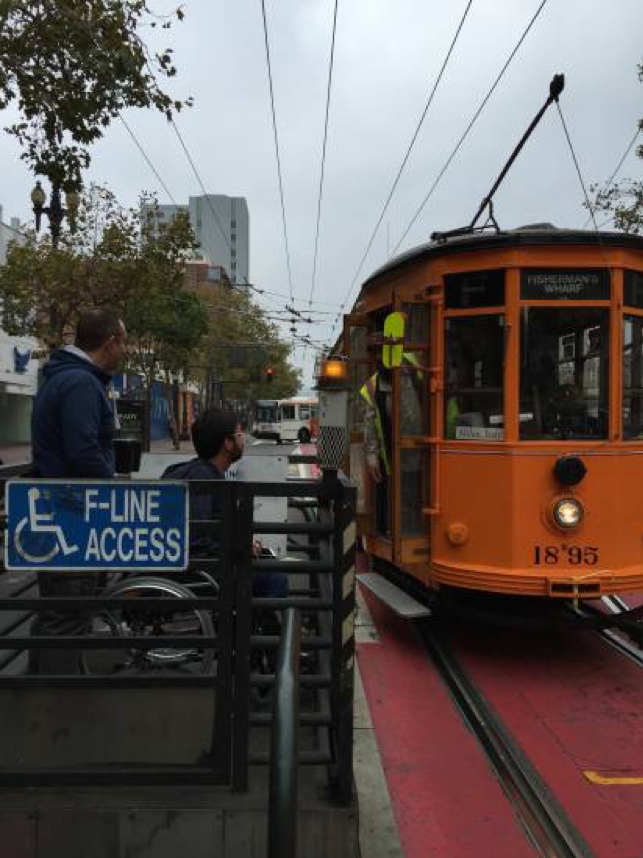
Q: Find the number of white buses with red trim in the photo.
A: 1